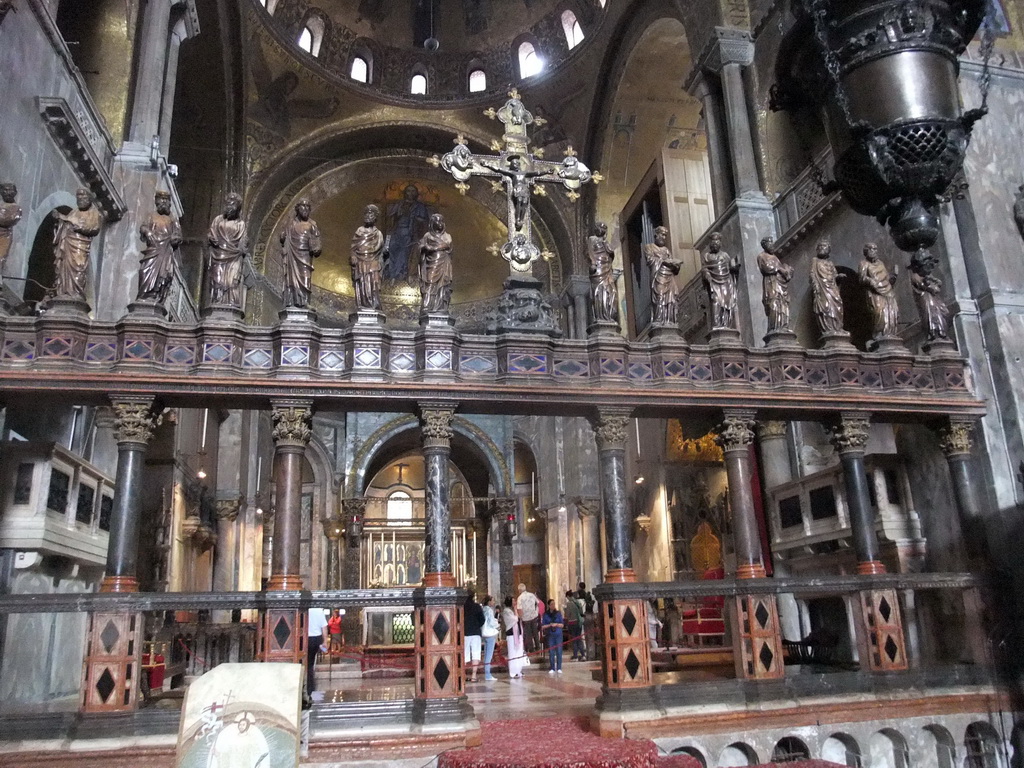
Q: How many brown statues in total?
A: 14